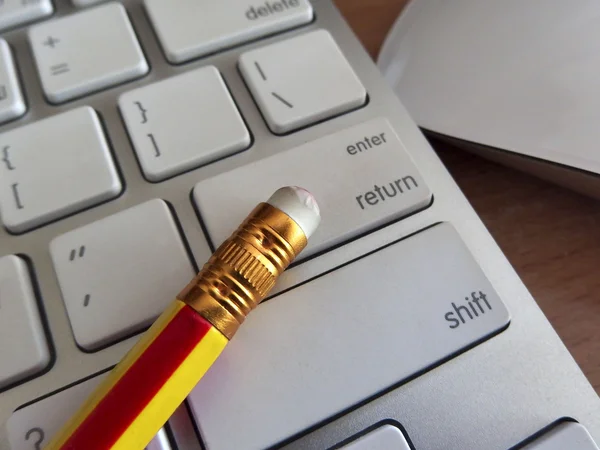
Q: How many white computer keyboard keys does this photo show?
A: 15